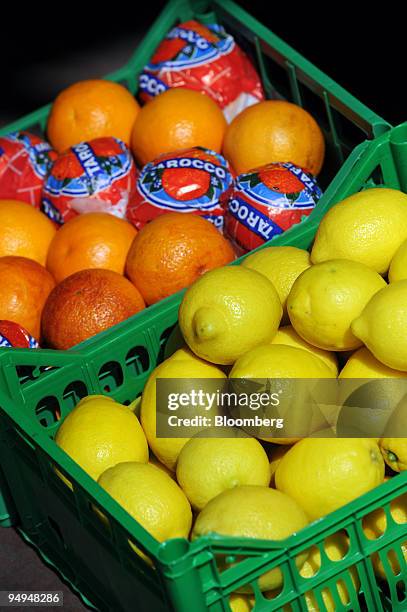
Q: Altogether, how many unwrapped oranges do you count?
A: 8